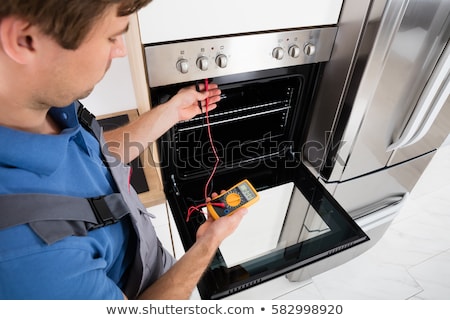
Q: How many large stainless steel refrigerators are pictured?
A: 1